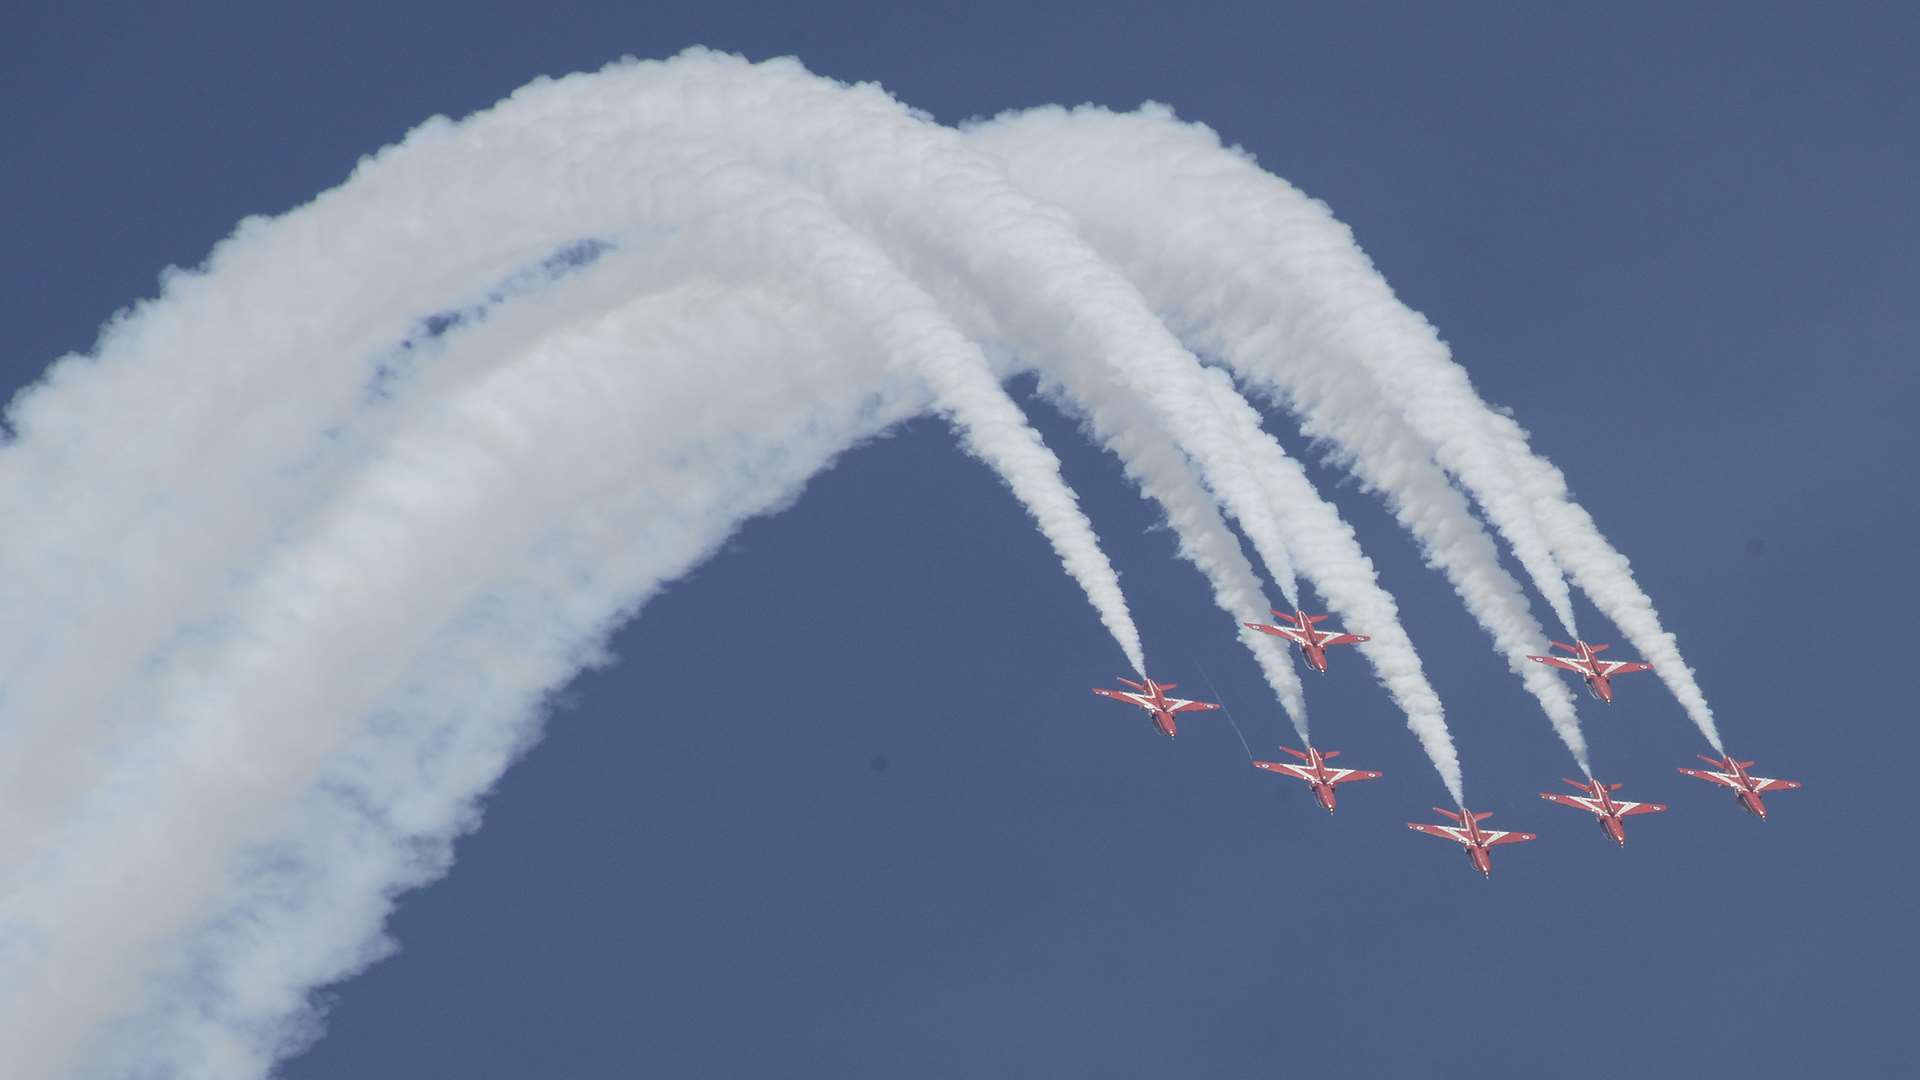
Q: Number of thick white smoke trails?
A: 7